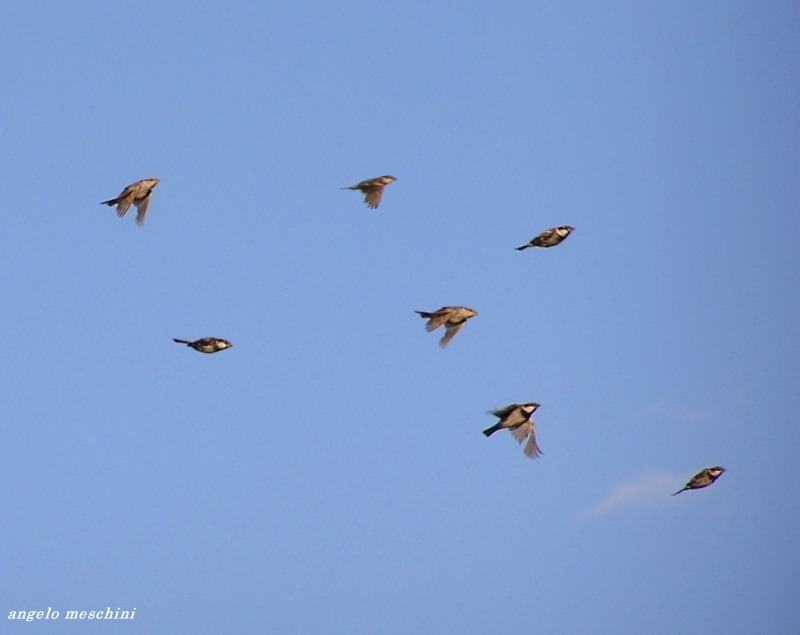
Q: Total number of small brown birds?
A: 7